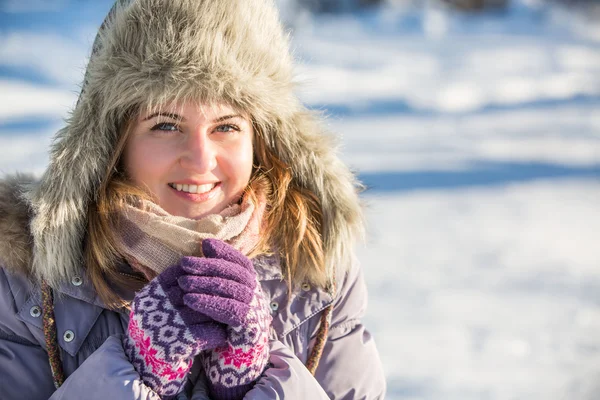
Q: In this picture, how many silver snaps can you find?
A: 5